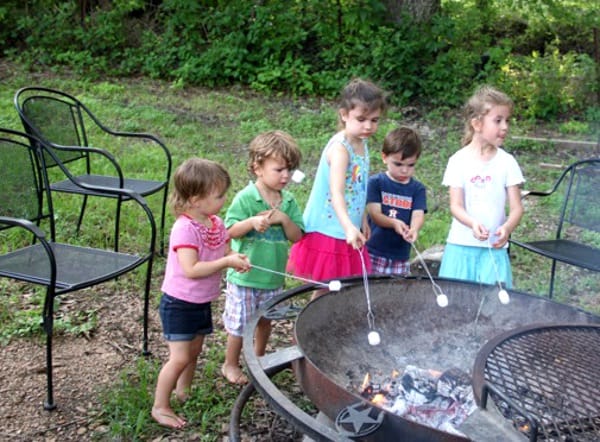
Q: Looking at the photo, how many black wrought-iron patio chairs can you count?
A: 3